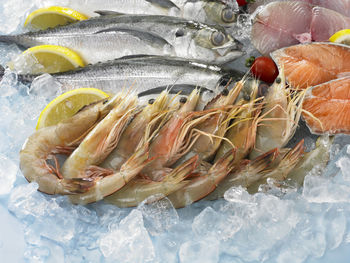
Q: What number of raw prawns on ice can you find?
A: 7